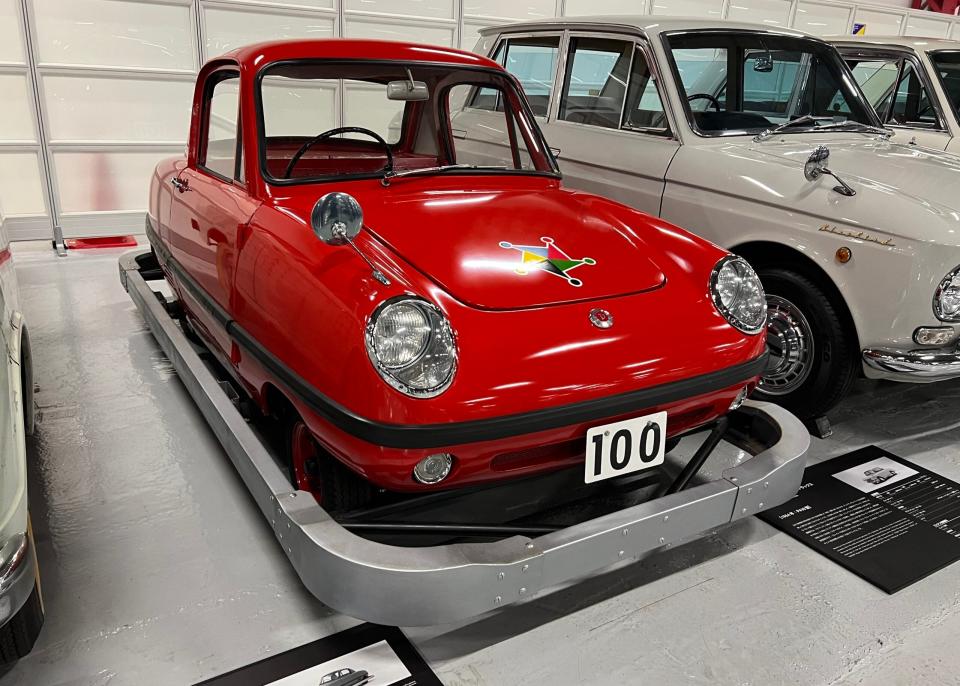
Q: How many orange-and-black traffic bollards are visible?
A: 0